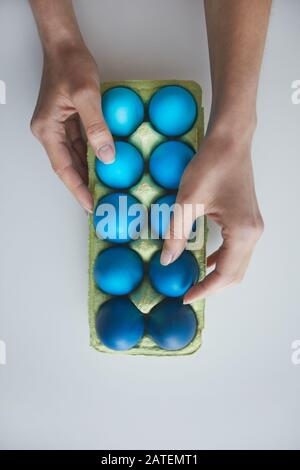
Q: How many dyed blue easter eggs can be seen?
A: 10